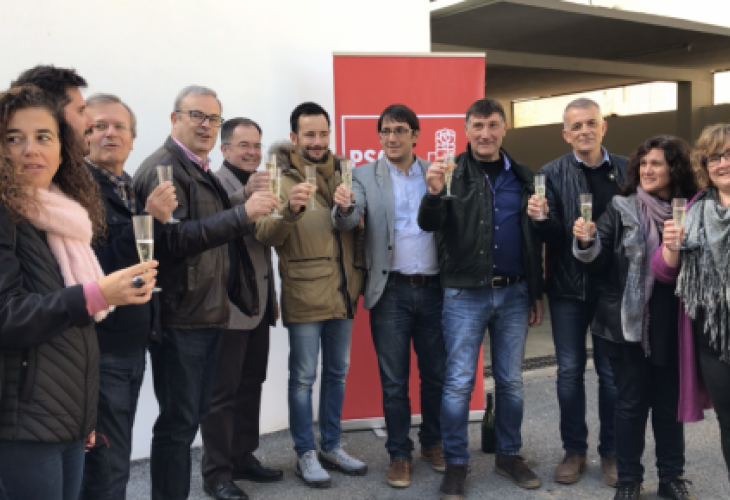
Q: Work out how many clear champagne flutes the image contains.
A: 10